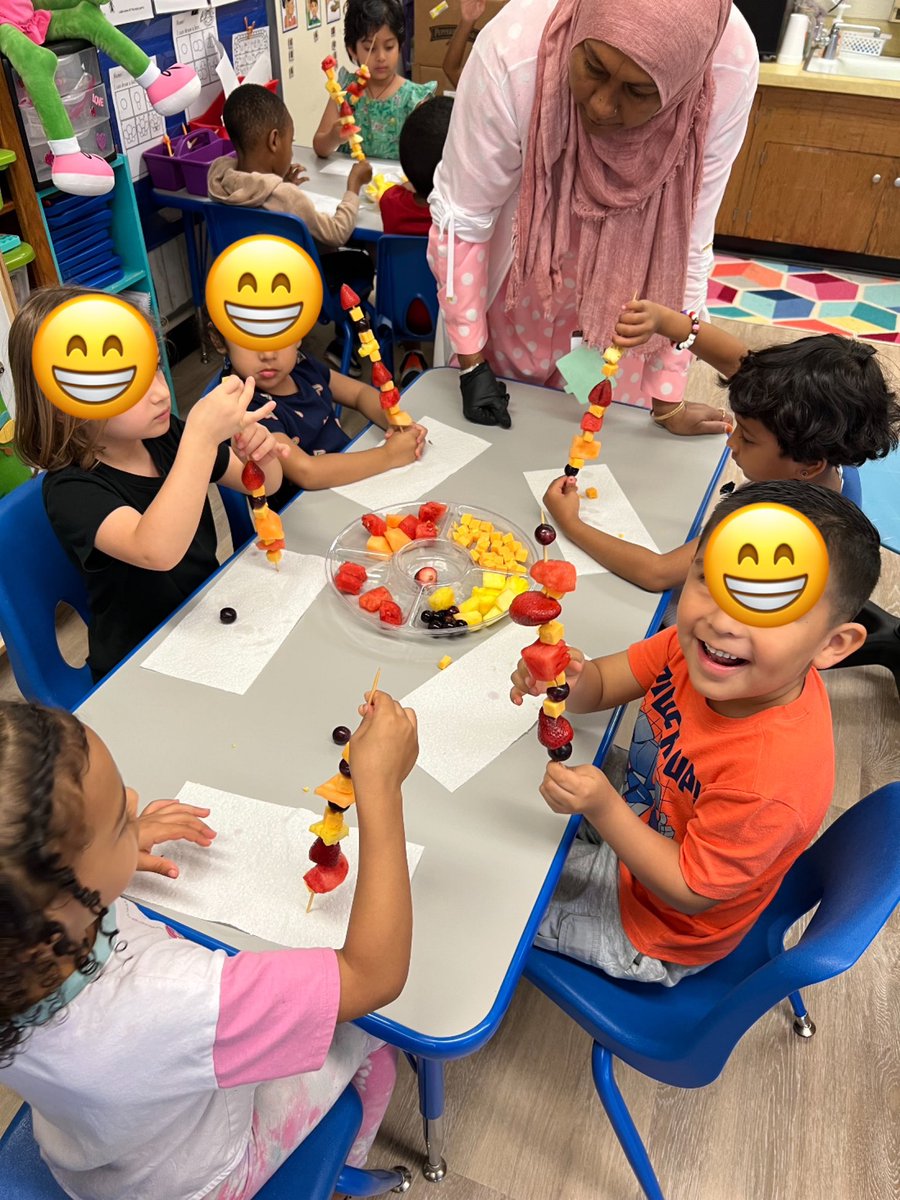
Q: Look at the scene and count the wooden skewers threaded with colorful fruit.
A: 7